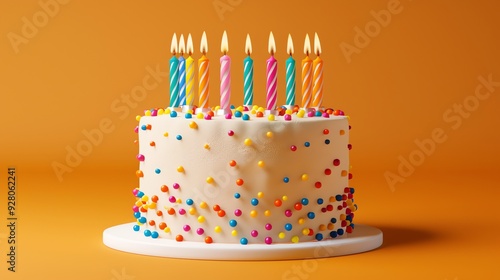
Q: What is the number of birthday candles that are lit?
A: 10